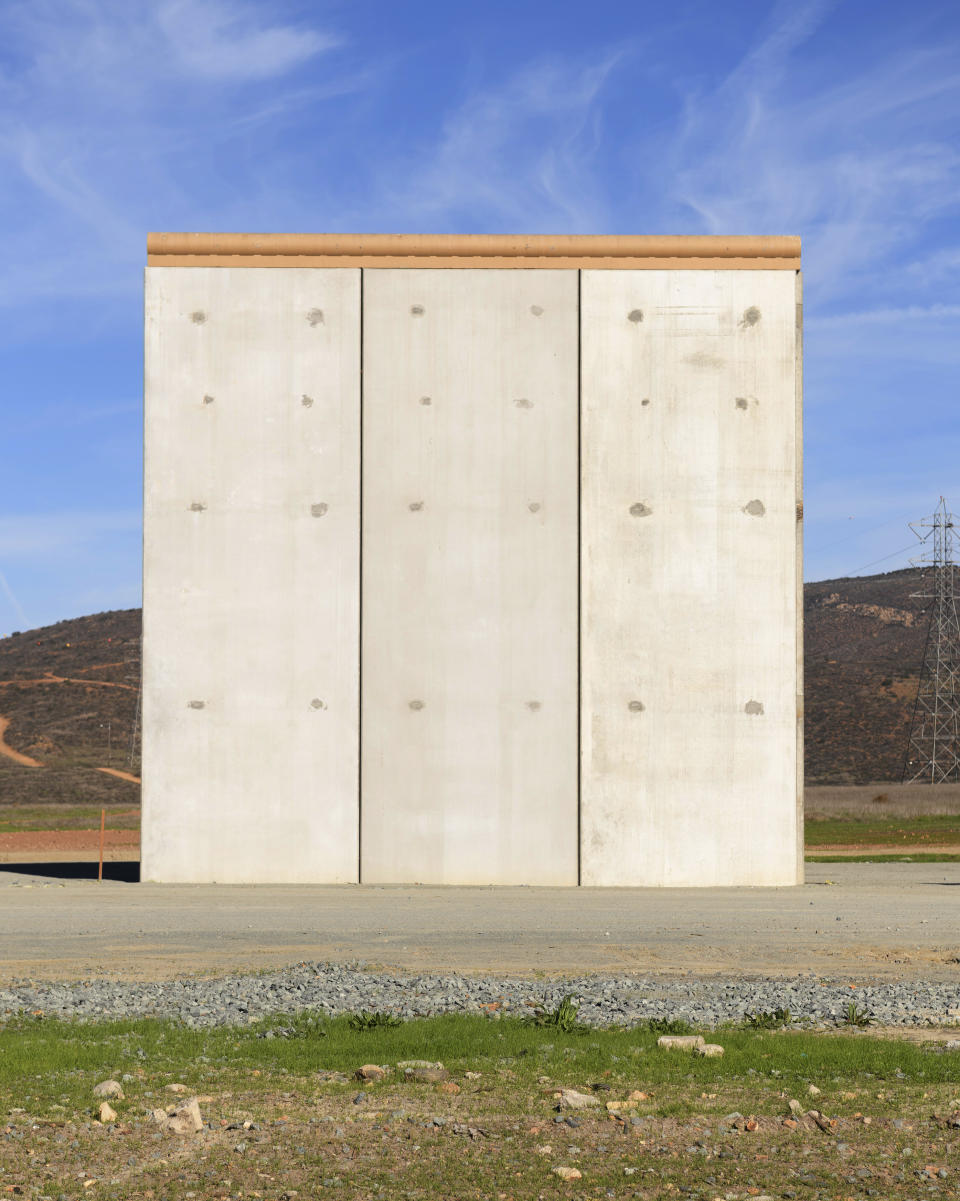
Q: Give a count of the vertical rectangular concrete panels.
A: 3